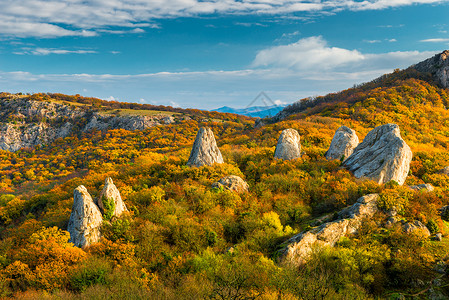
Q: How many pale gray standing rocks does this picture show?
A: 6